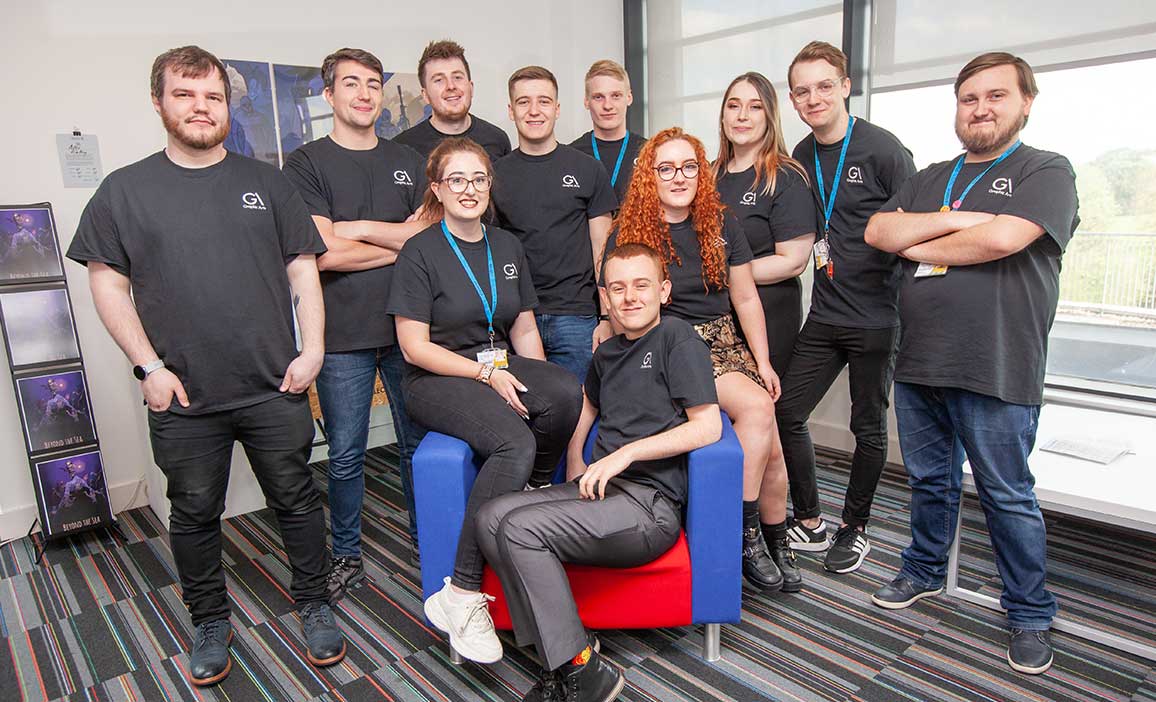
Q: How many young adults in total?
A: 11